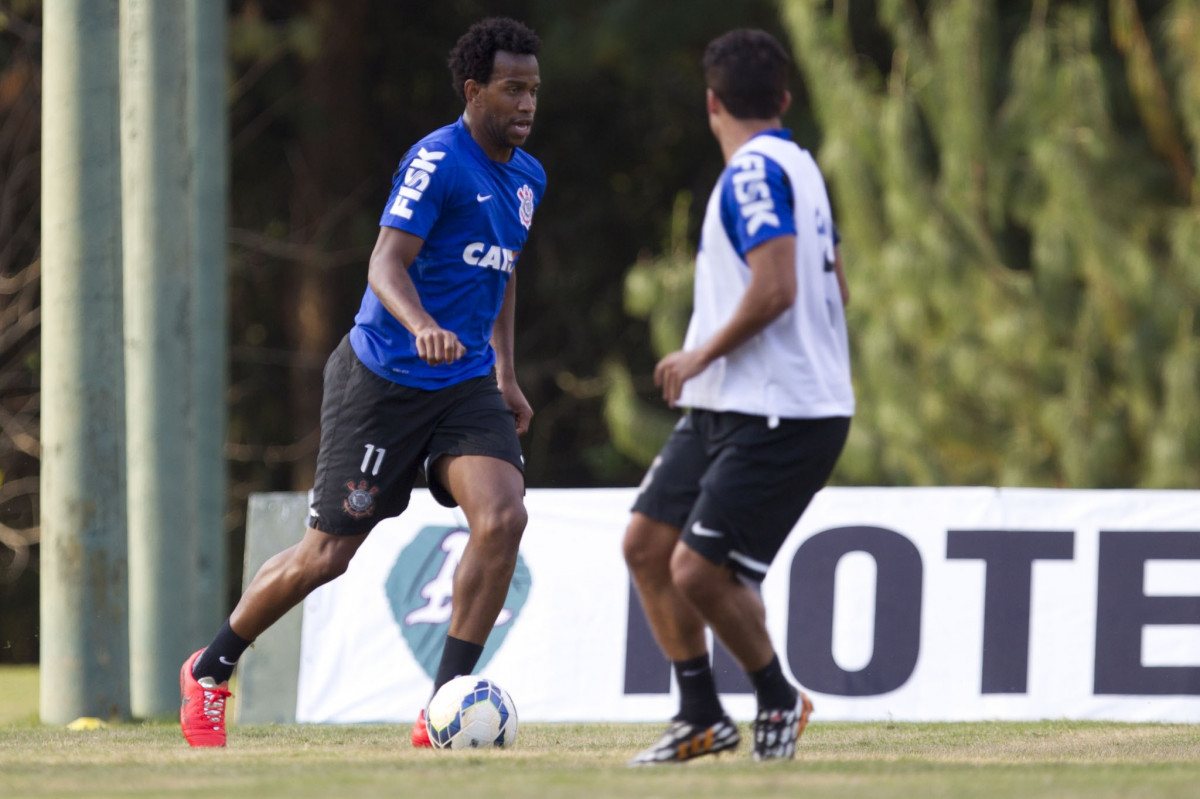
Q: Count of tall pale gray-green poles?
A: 3